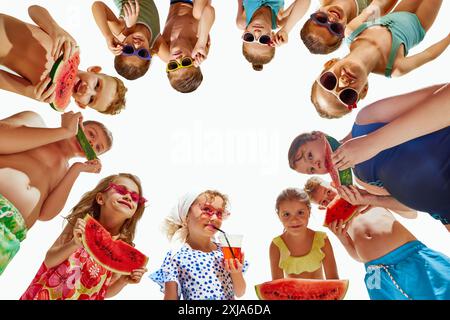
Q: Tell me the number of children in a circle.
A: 12